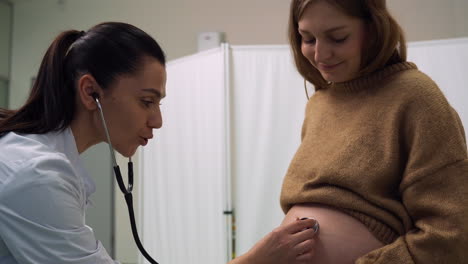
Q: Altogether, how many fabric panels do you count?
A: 3